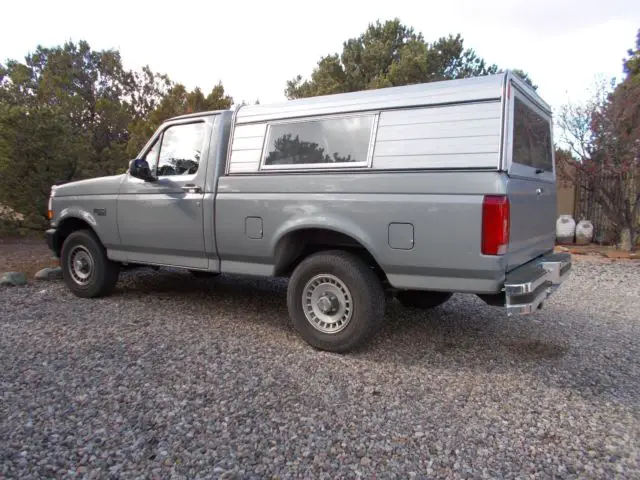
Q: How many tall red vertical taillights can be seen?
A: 1